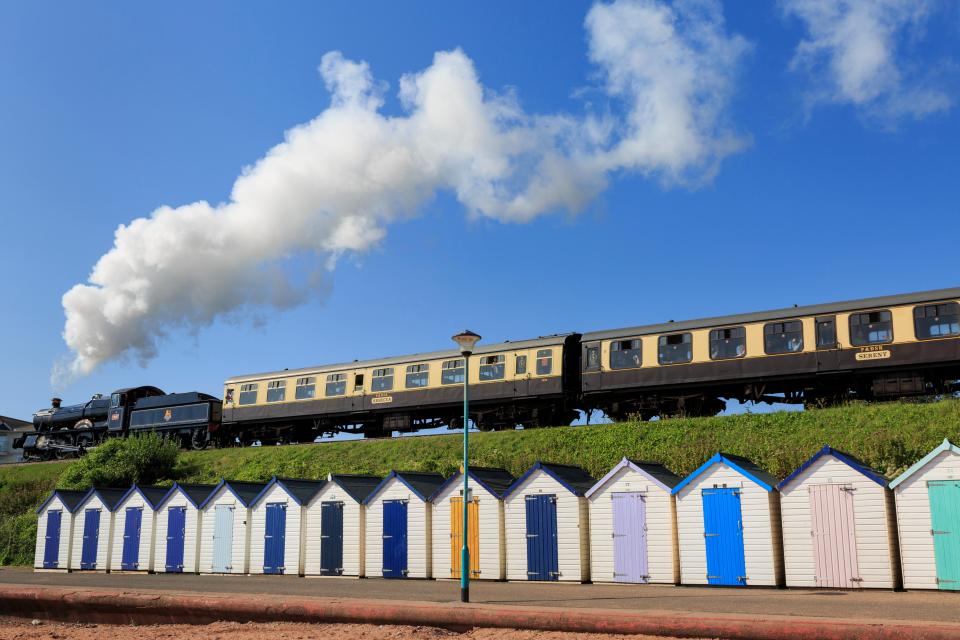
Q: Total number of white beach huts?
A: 14